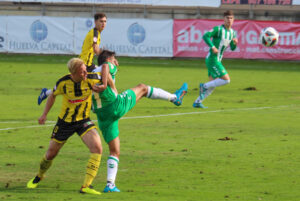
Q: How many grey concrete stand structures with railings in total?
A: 1